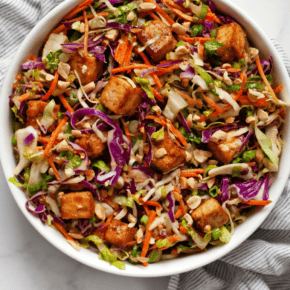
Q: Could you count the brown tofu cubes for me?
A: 11